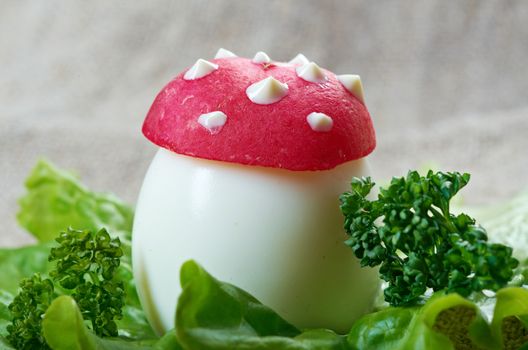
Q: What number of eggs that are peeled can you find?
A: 1